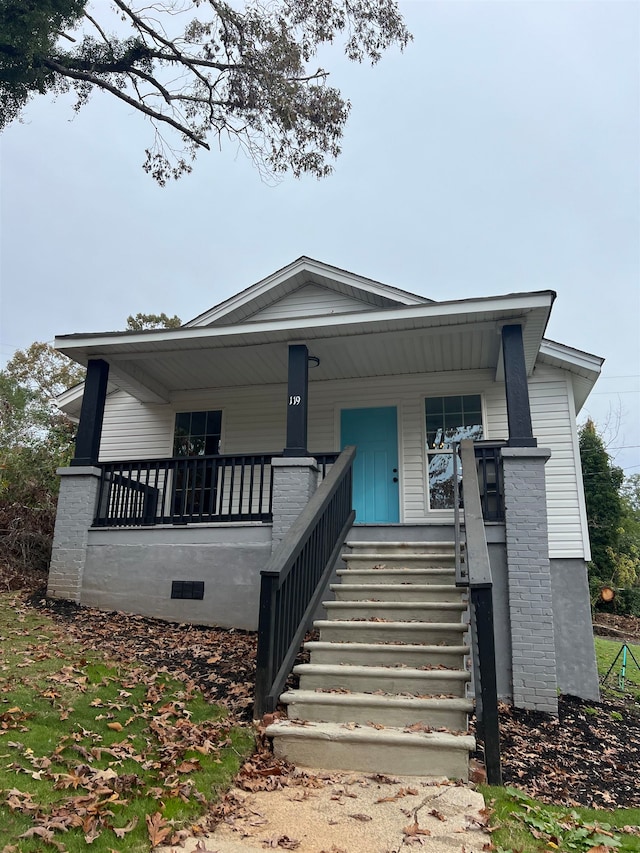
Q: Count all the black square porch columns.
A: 3